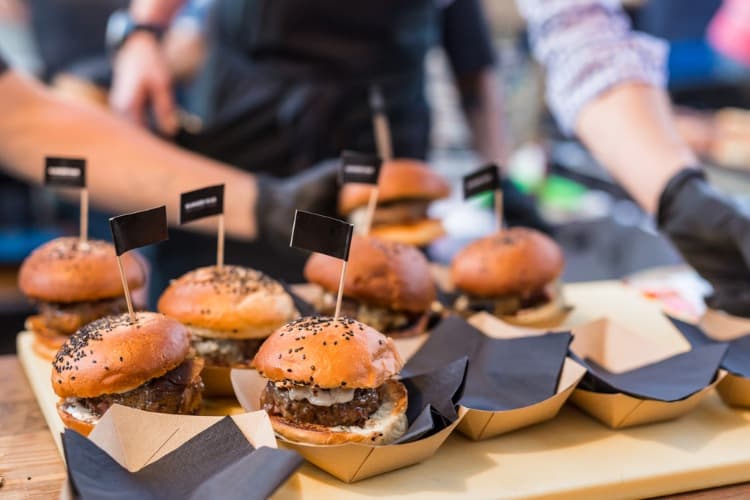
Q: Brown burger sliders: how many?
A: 7